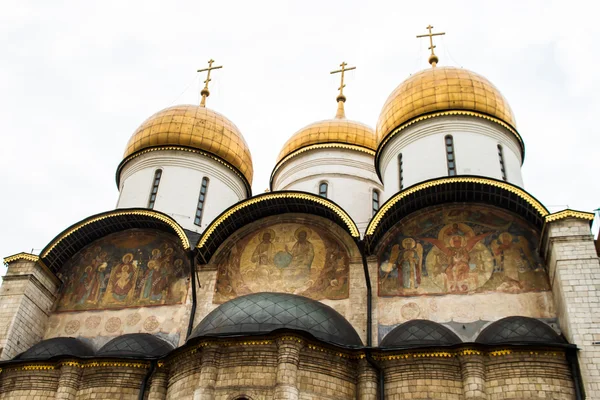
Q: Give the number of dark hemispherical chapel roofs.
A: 5